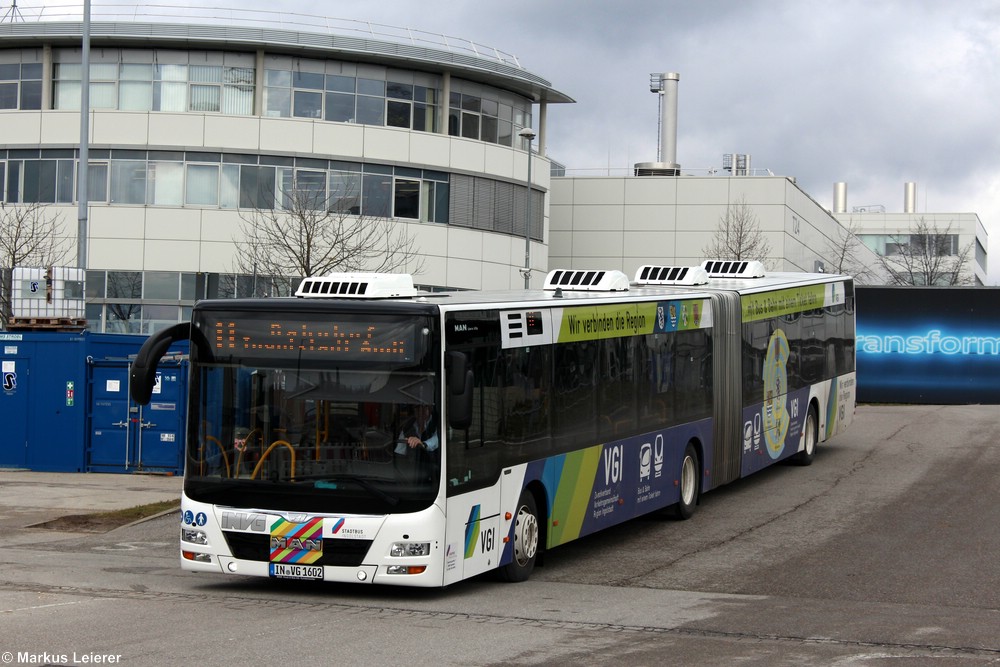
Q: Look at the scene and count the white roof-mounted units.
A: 4